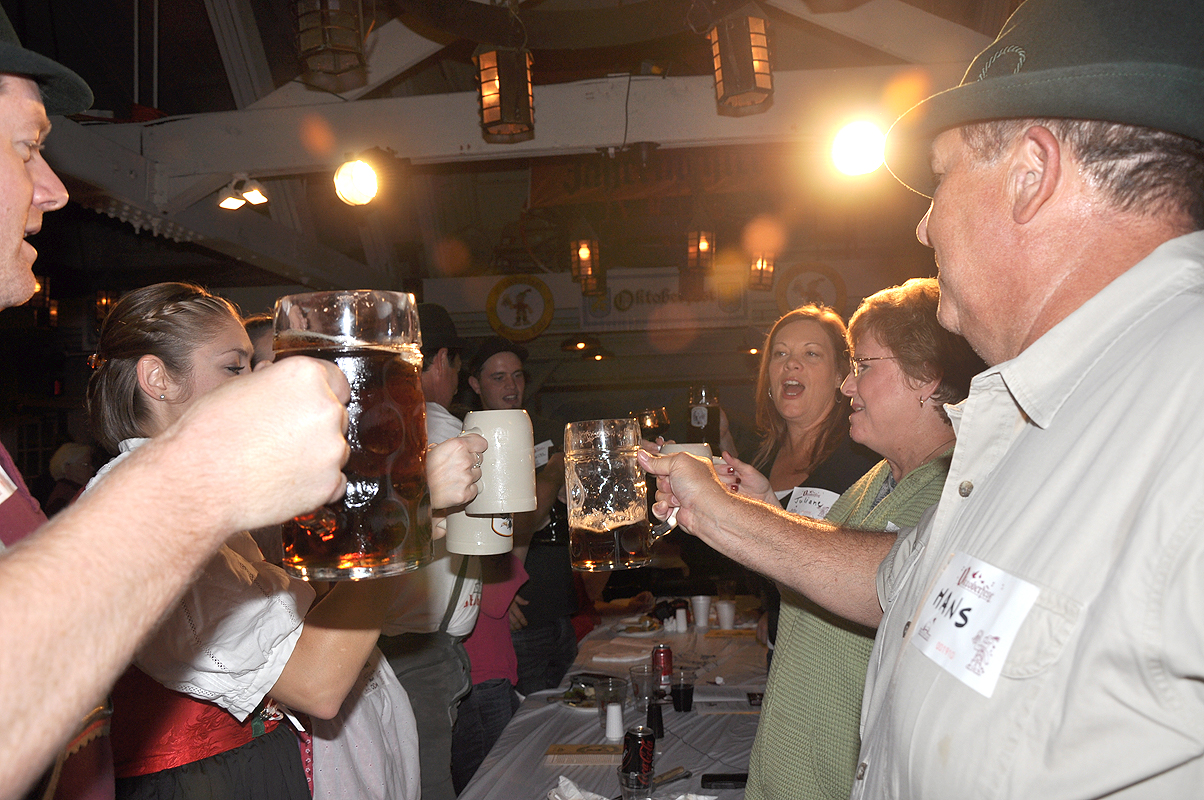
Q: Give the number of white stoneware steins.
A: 3